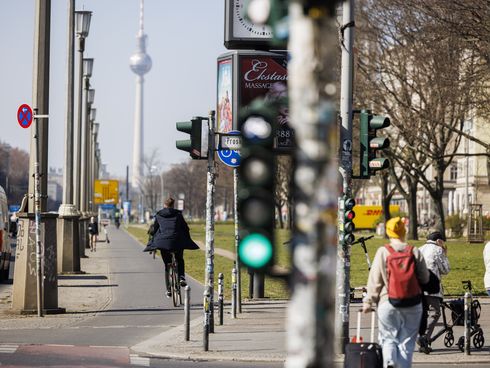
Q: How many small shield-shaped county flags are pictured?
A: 0